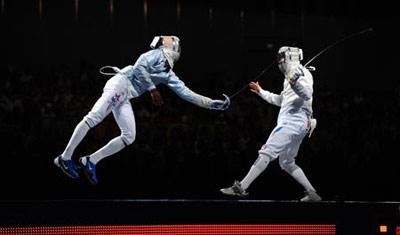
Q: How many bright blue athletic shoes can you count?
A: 2